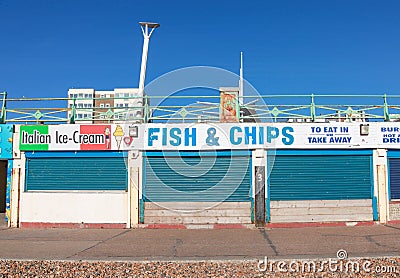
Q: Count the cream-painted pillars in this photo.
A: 3